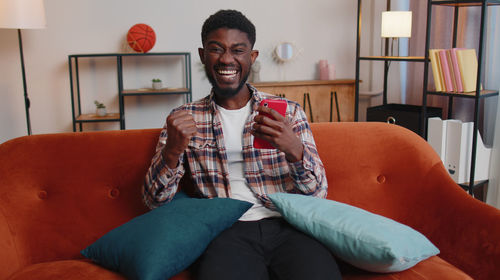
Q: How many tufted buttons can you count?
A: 3